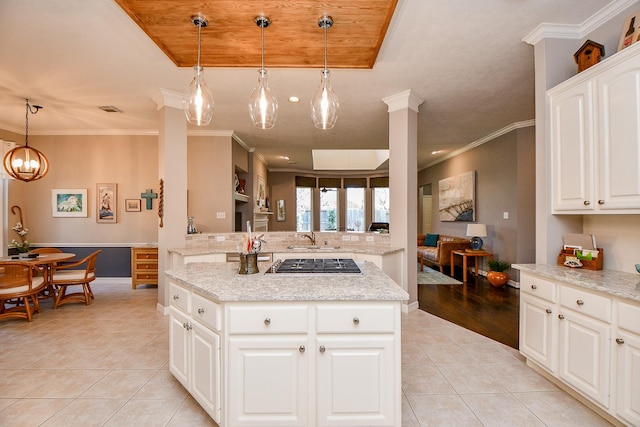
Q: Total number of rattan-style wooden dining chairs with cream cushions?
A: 3